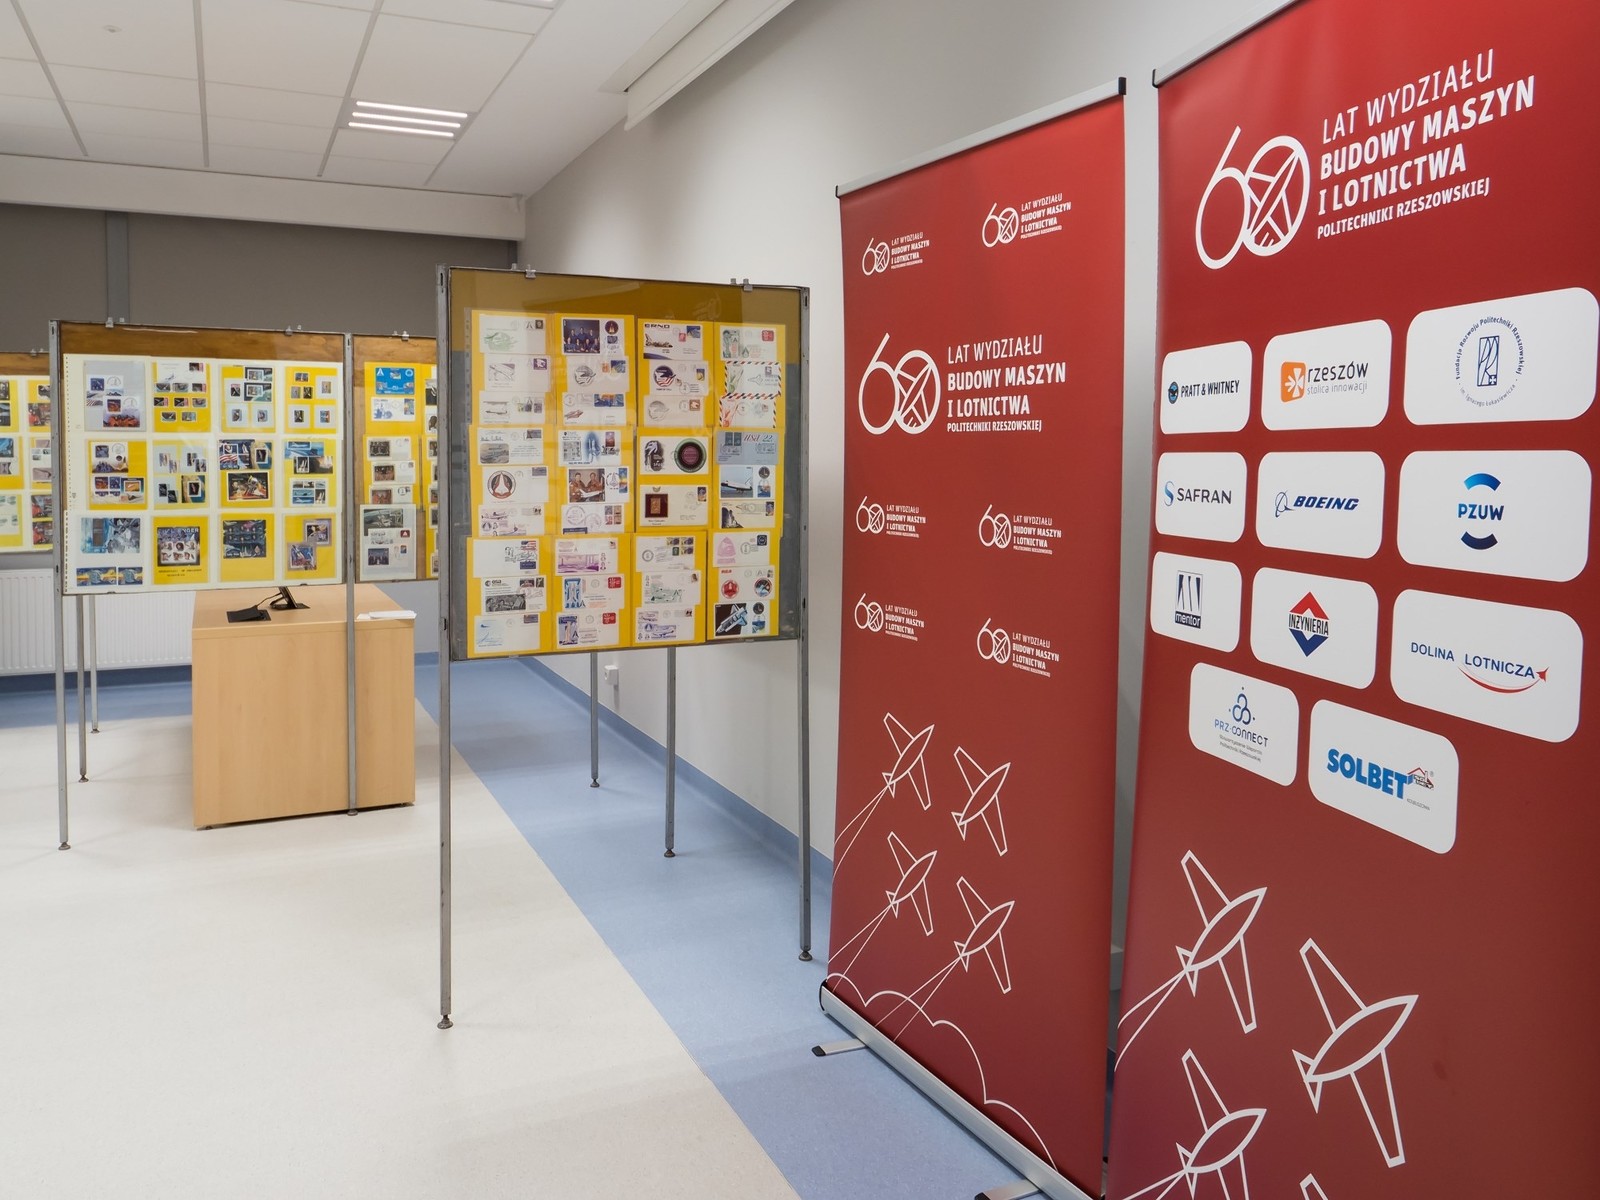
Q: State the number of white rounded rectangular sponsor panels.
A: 11